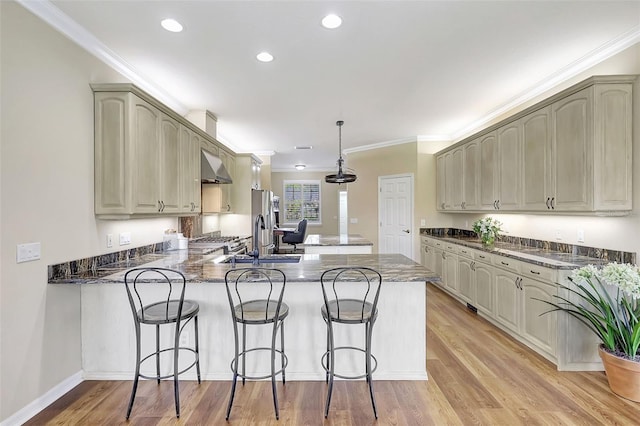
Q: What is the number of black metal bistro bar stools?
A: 3